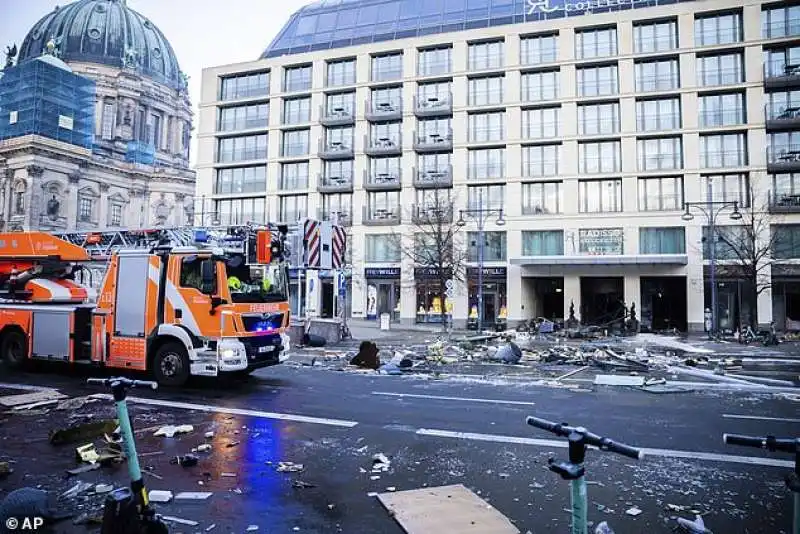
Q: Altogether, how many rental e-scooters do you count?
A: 3